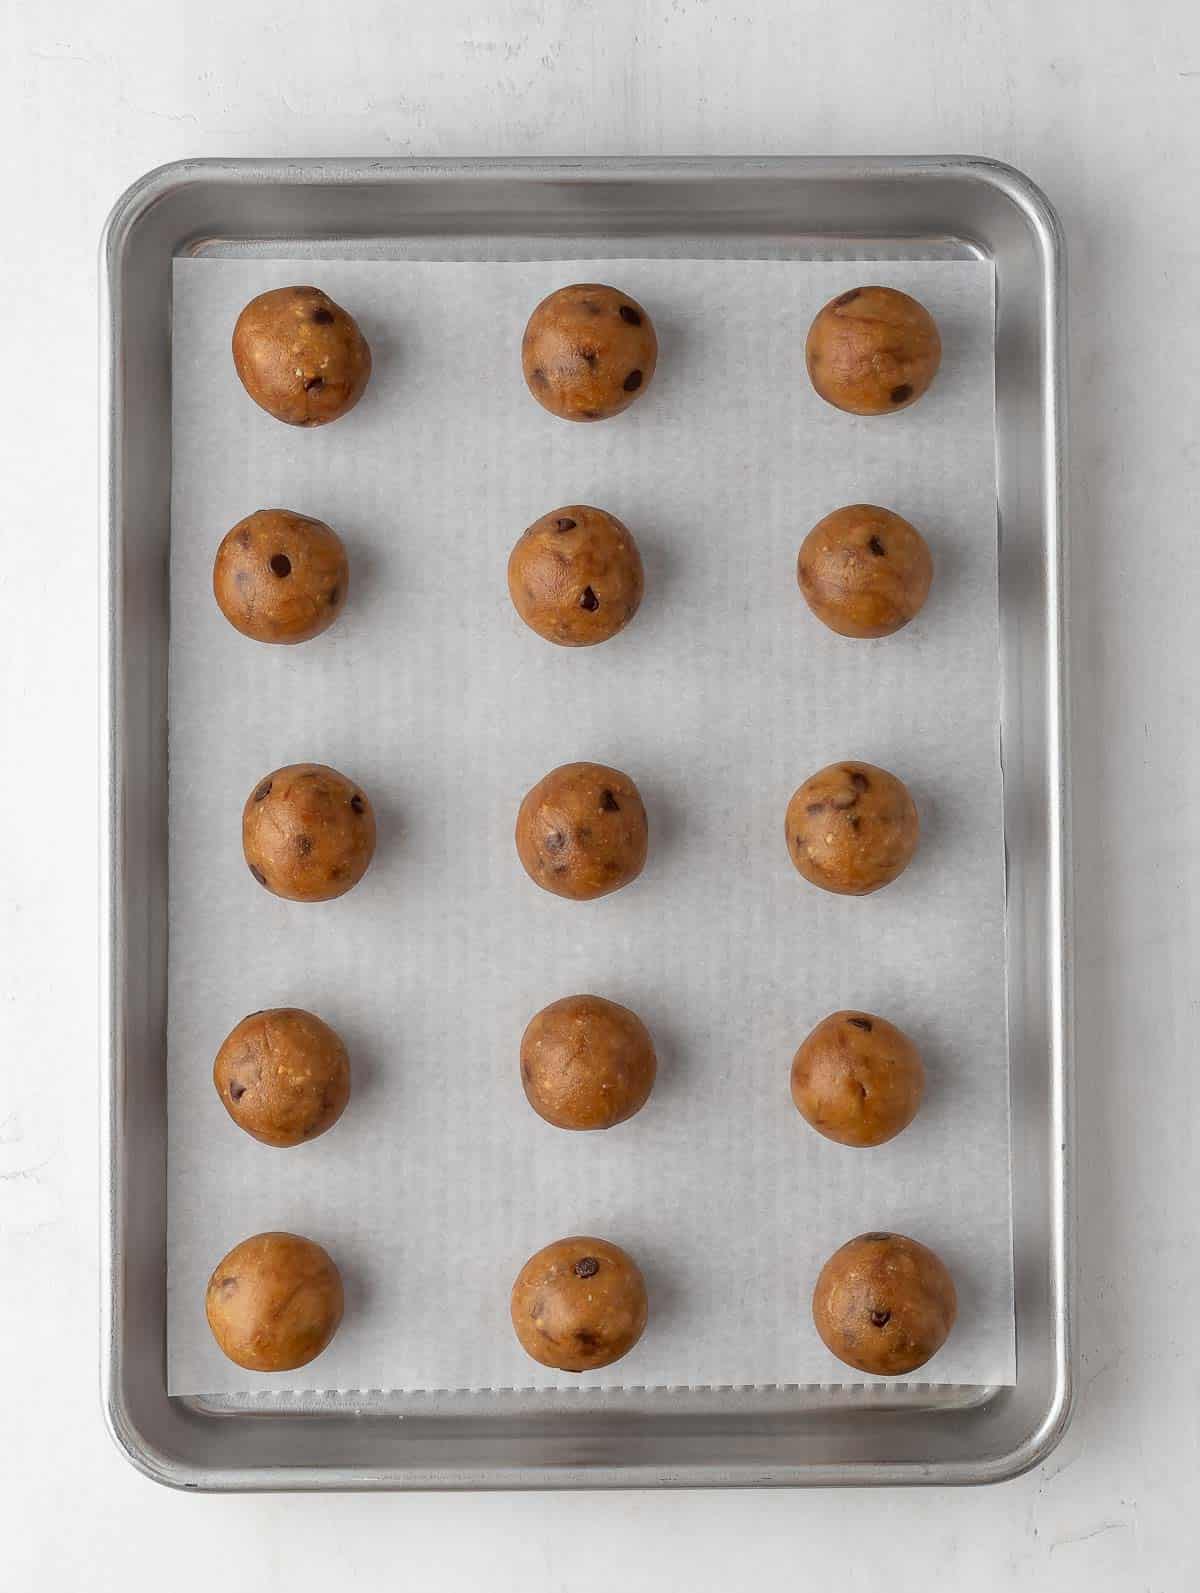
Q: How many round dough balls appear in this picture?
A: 15